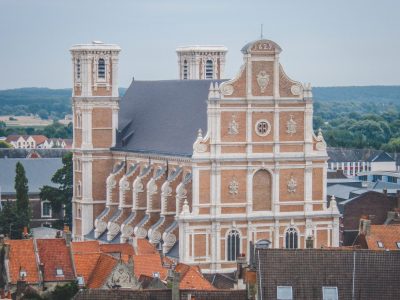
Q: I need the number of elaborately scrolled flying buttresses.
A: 6